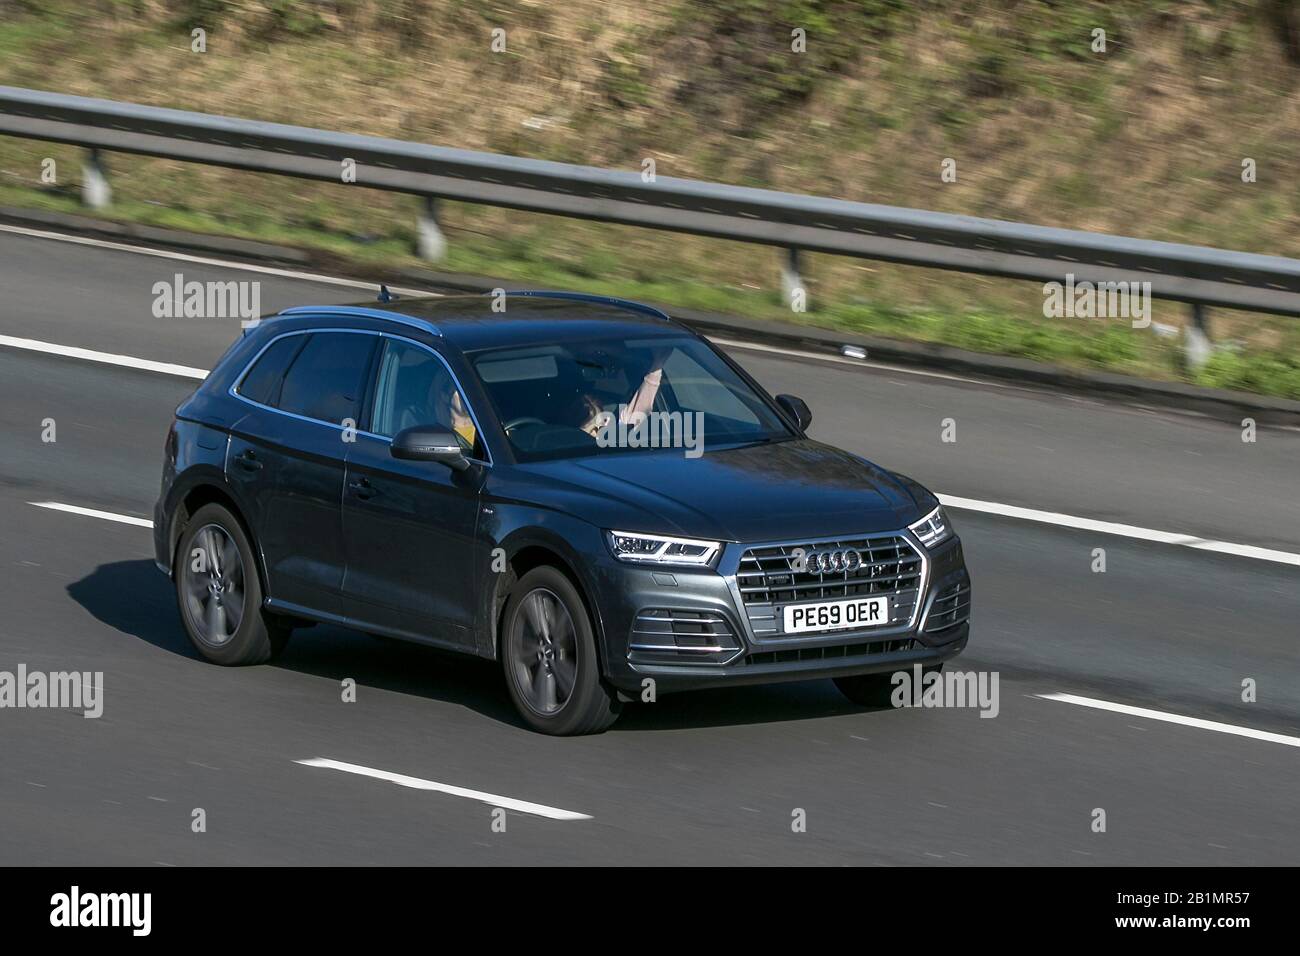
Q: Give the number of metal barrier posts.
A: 4